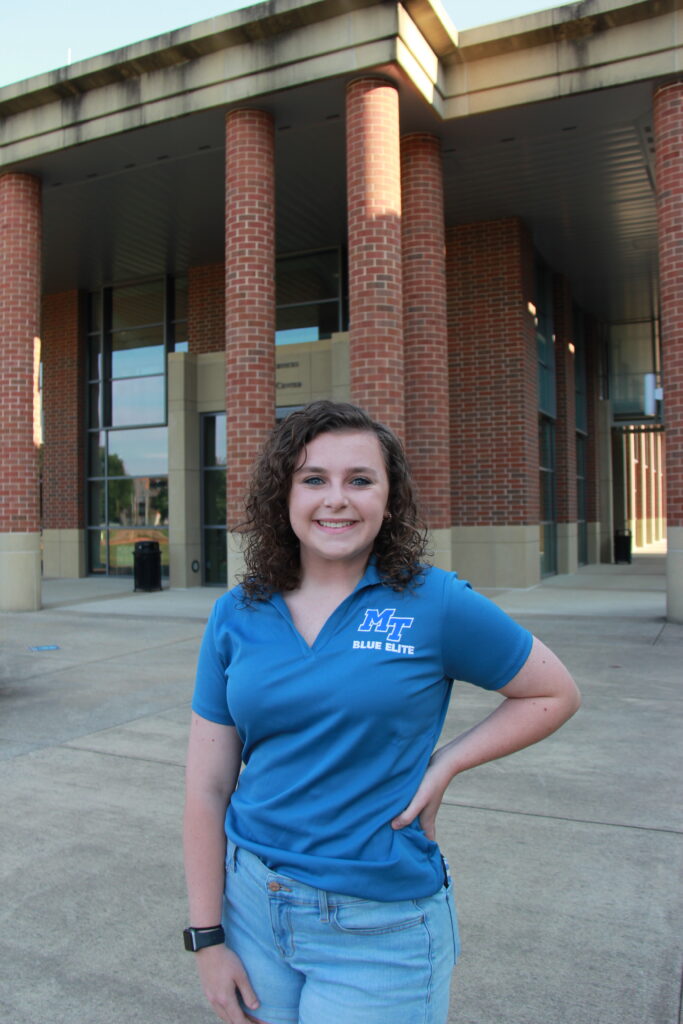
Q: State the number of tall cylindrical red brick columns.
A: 5